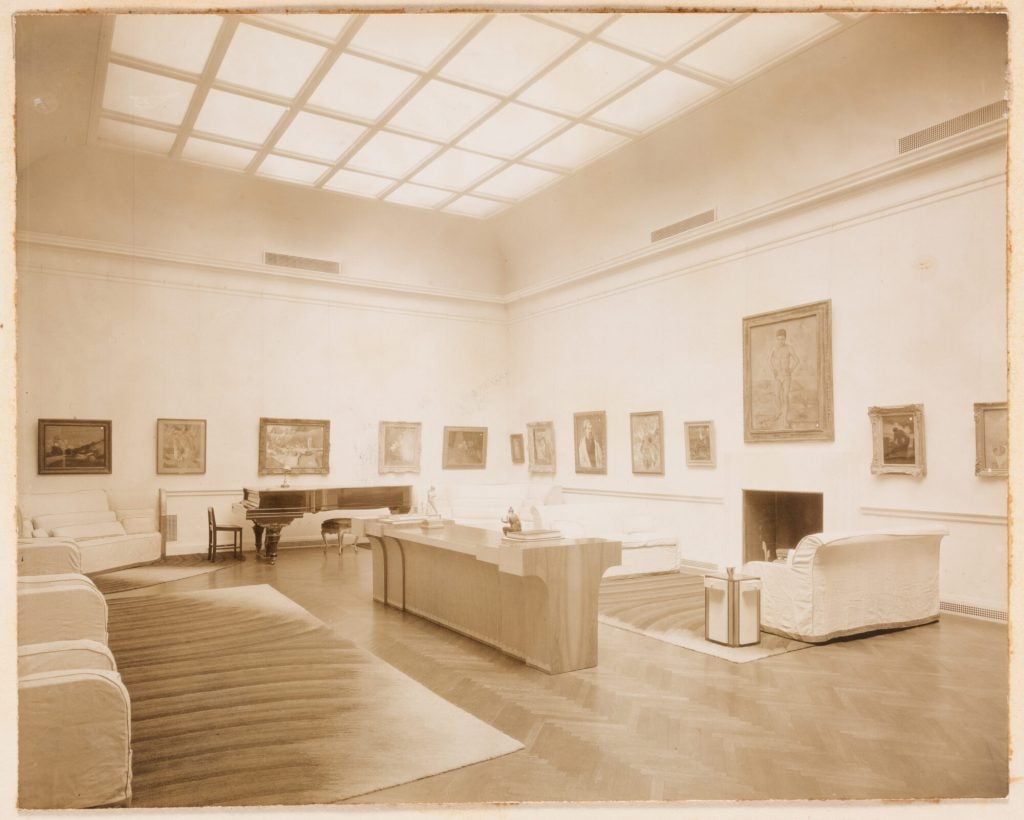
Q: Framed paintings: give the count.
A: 13